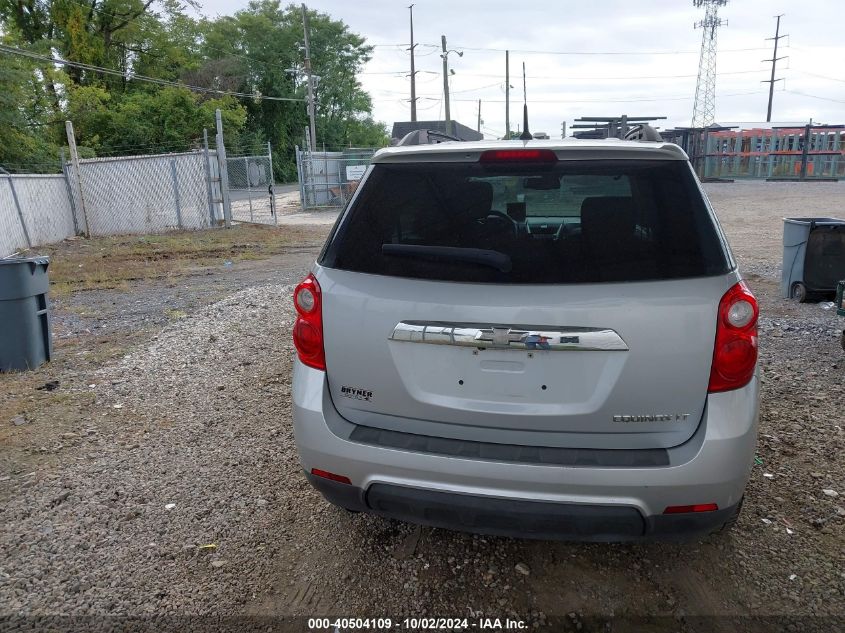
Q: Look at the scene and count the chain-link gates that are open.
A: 2